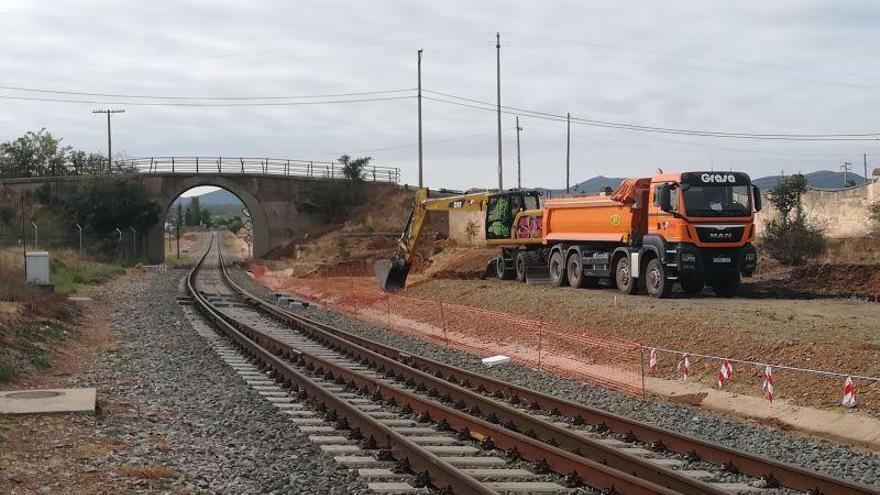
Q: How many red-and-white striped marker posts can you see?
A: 5